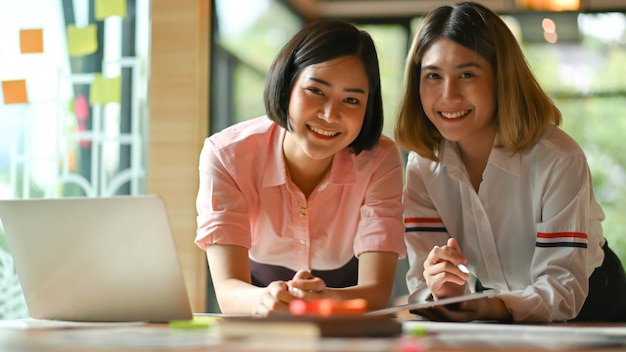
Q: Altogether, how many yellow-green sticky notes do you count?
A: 3